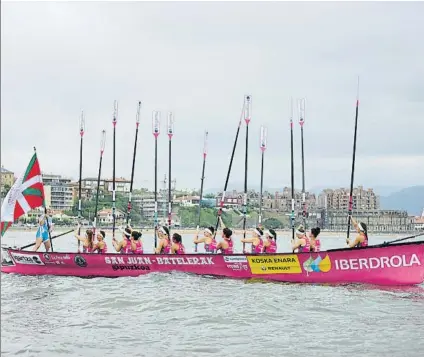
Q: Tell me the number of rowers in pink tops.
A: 13